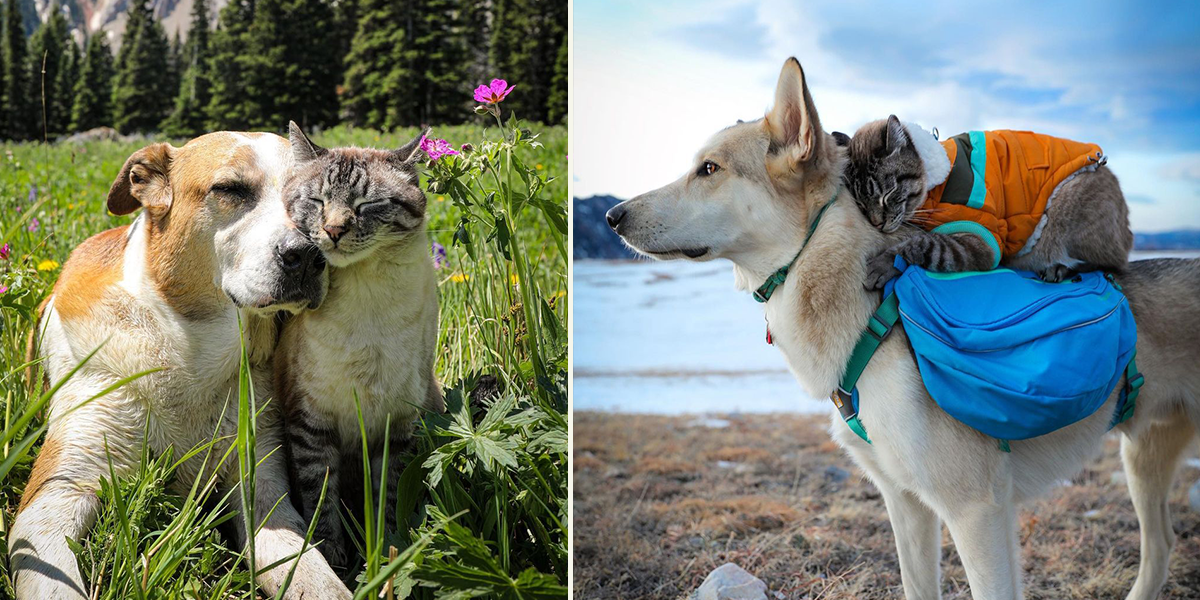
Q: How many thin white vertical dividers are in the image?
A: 1